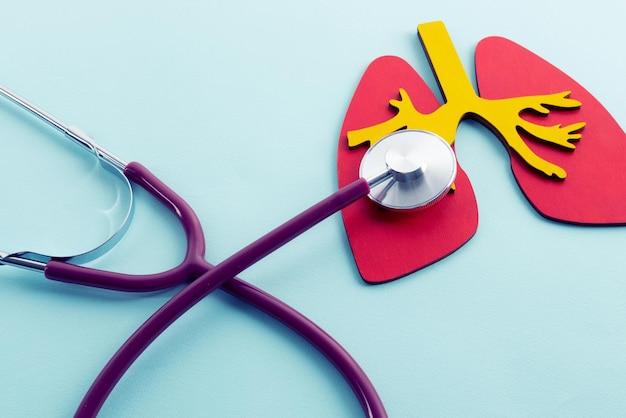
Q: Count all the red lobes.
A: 2